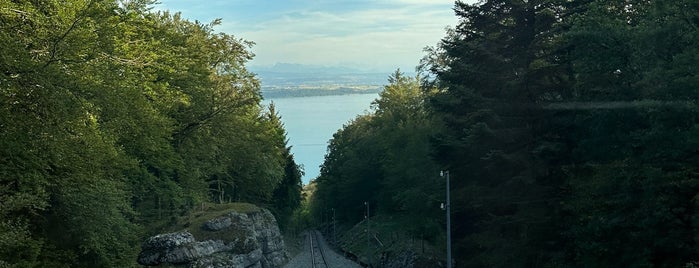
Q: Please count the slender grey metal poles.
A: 3